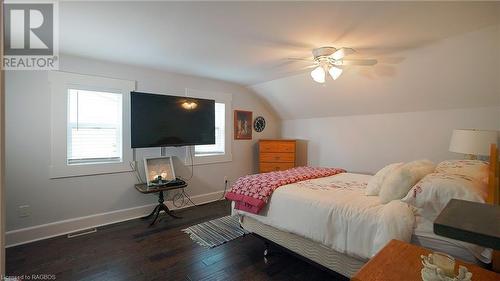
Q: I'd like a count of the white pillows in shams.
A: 2